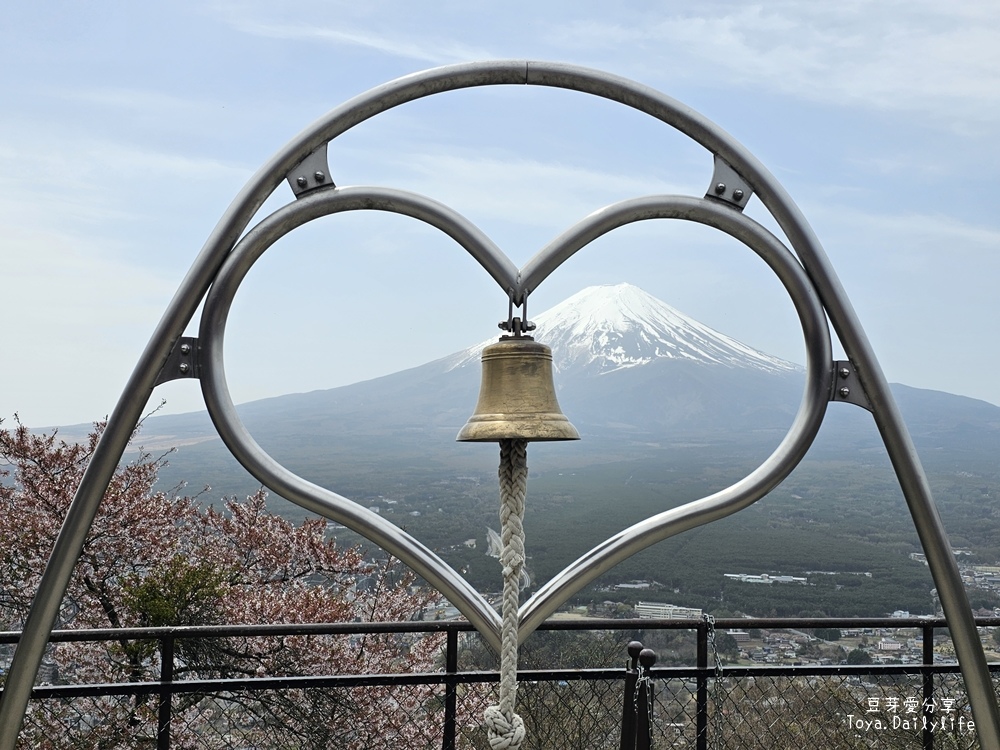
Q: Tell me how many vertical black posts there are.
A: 6